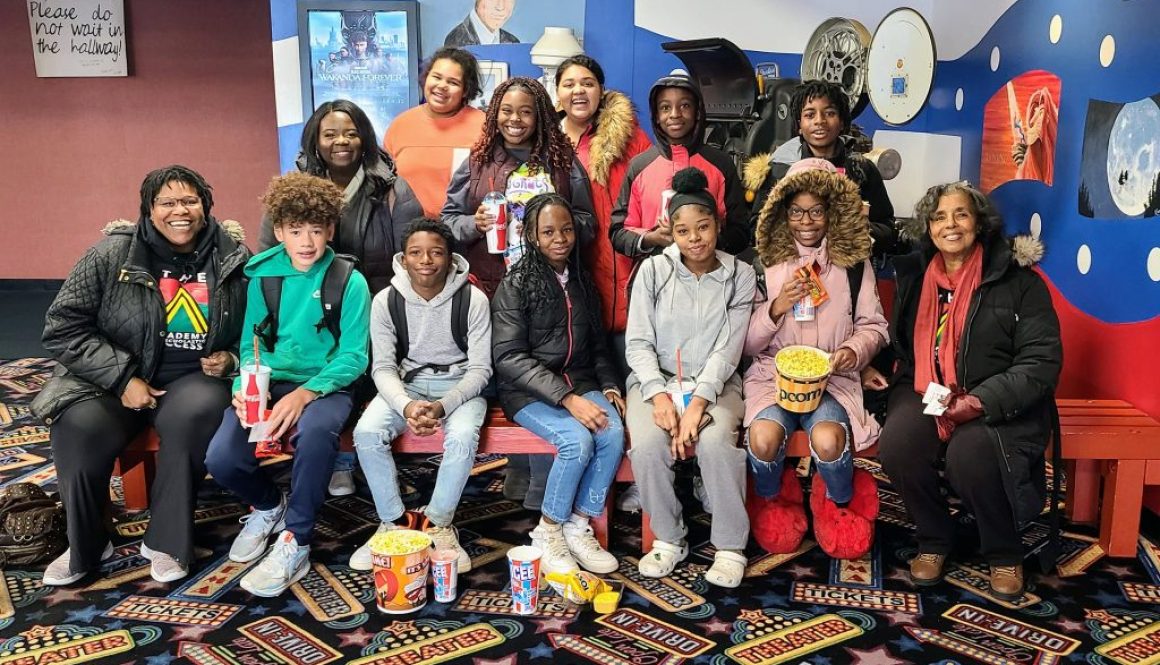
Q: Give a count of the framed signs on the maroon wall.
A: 1